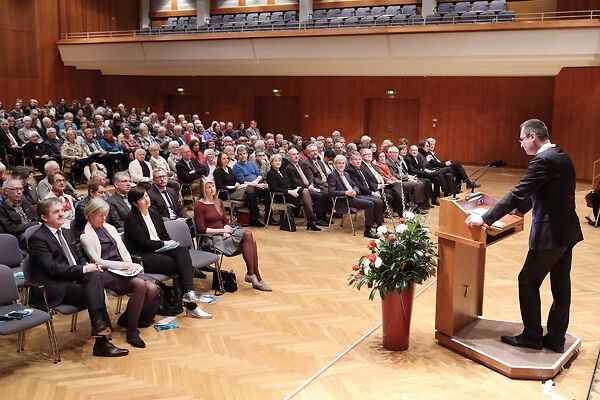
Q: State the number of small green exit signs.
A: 3